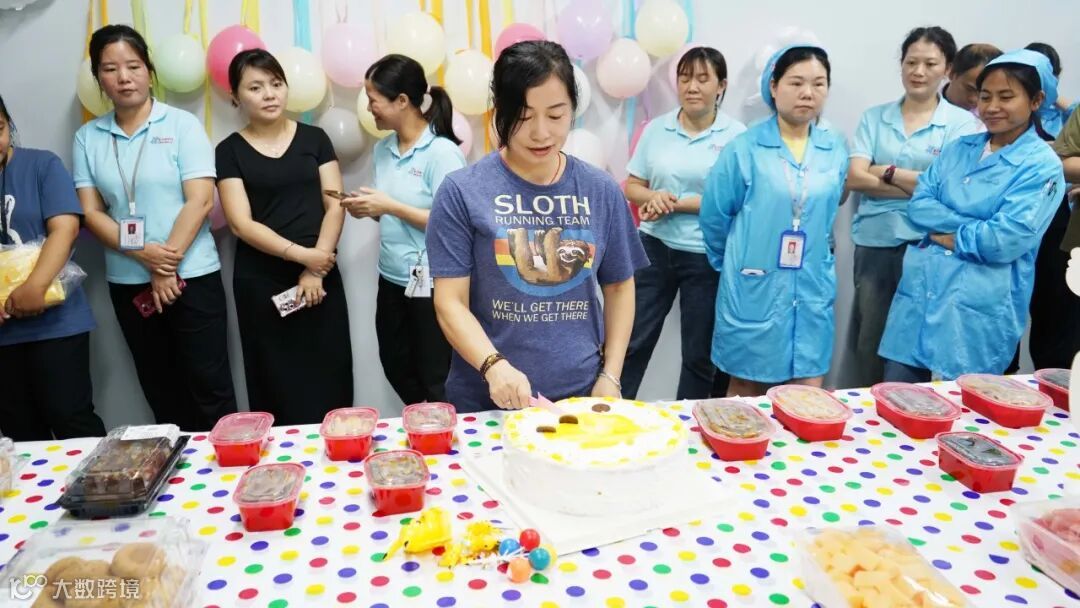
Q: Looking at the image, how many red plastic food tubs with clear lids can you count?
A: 11